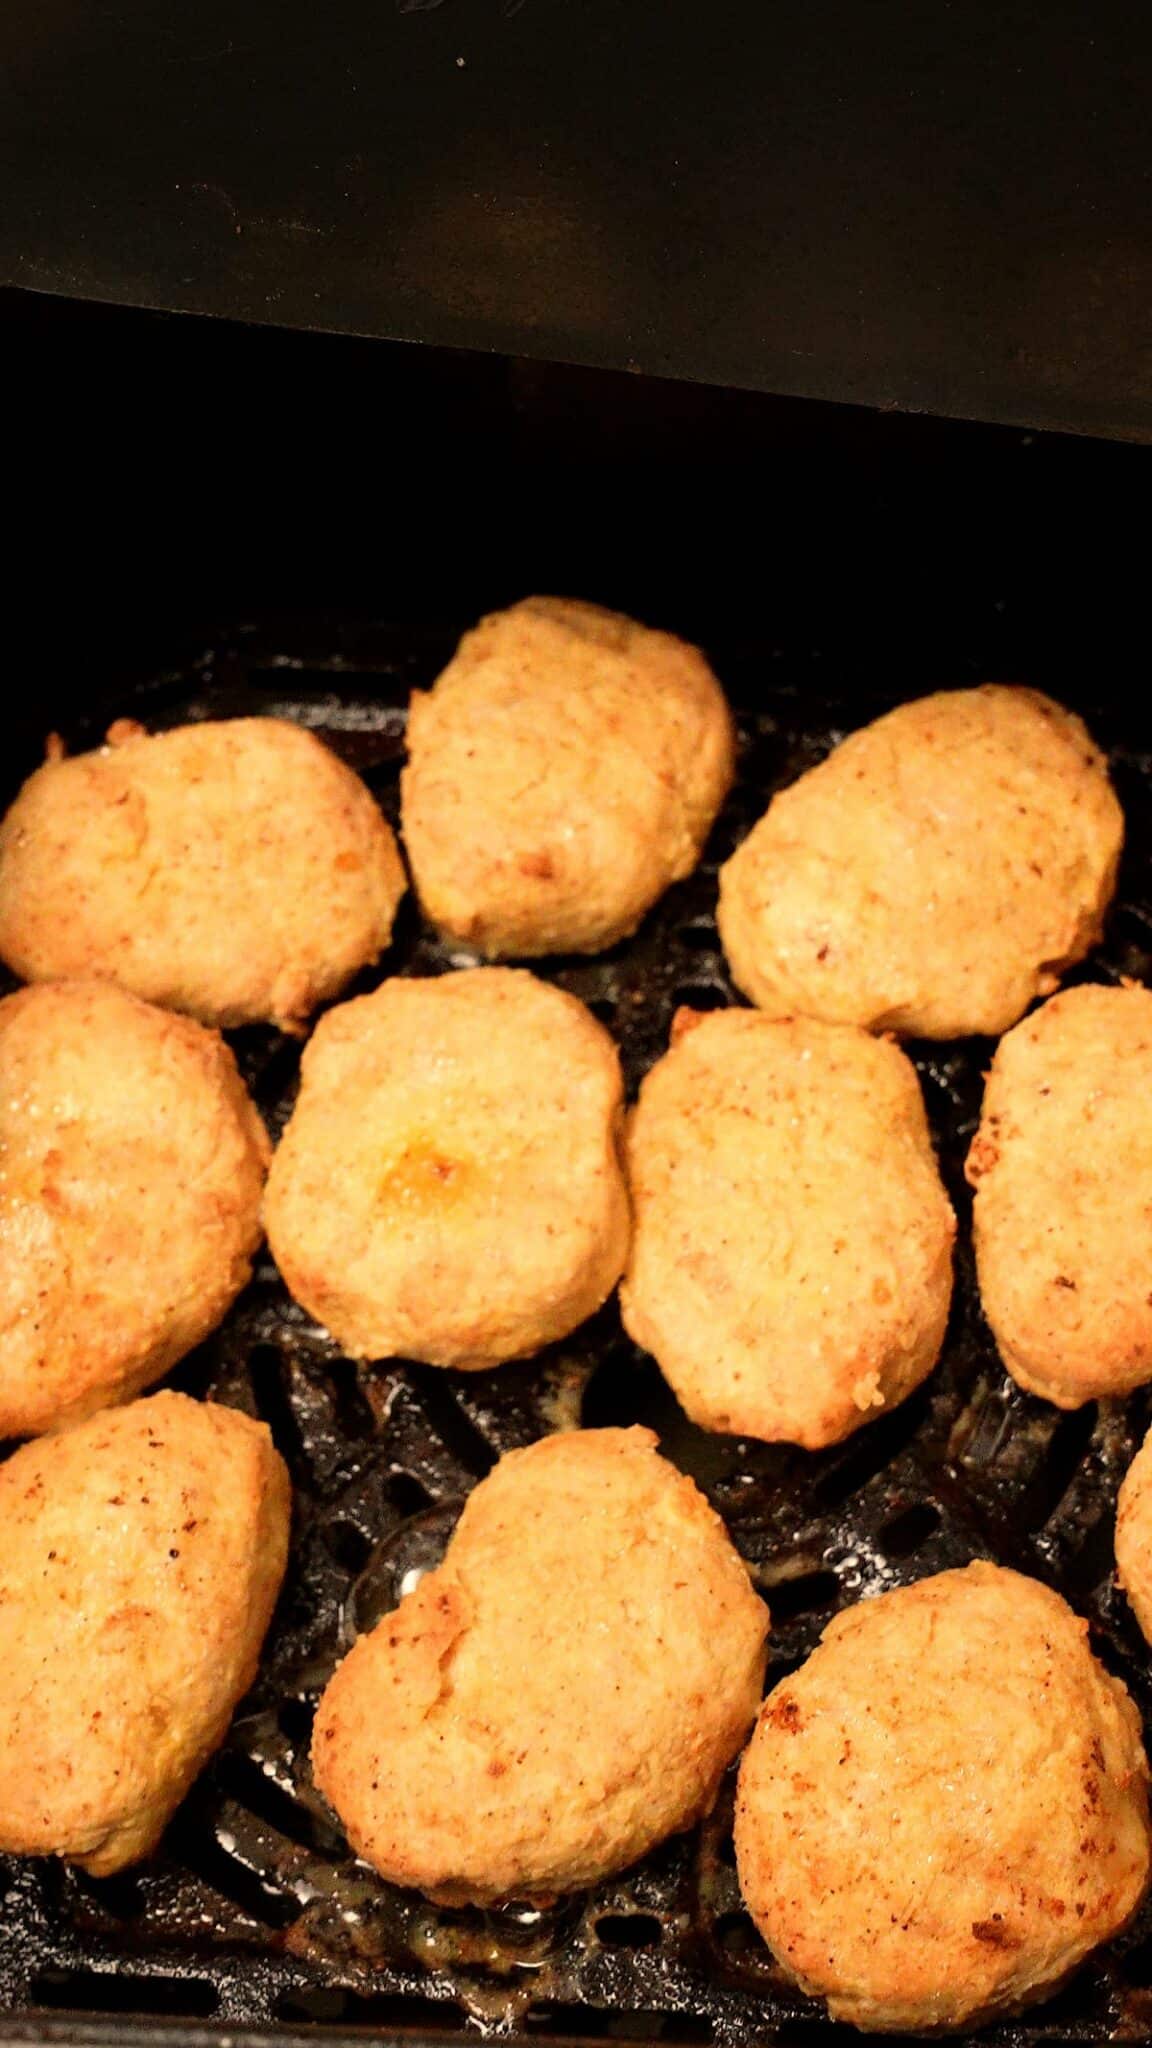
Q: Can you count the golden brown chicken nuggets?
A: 11